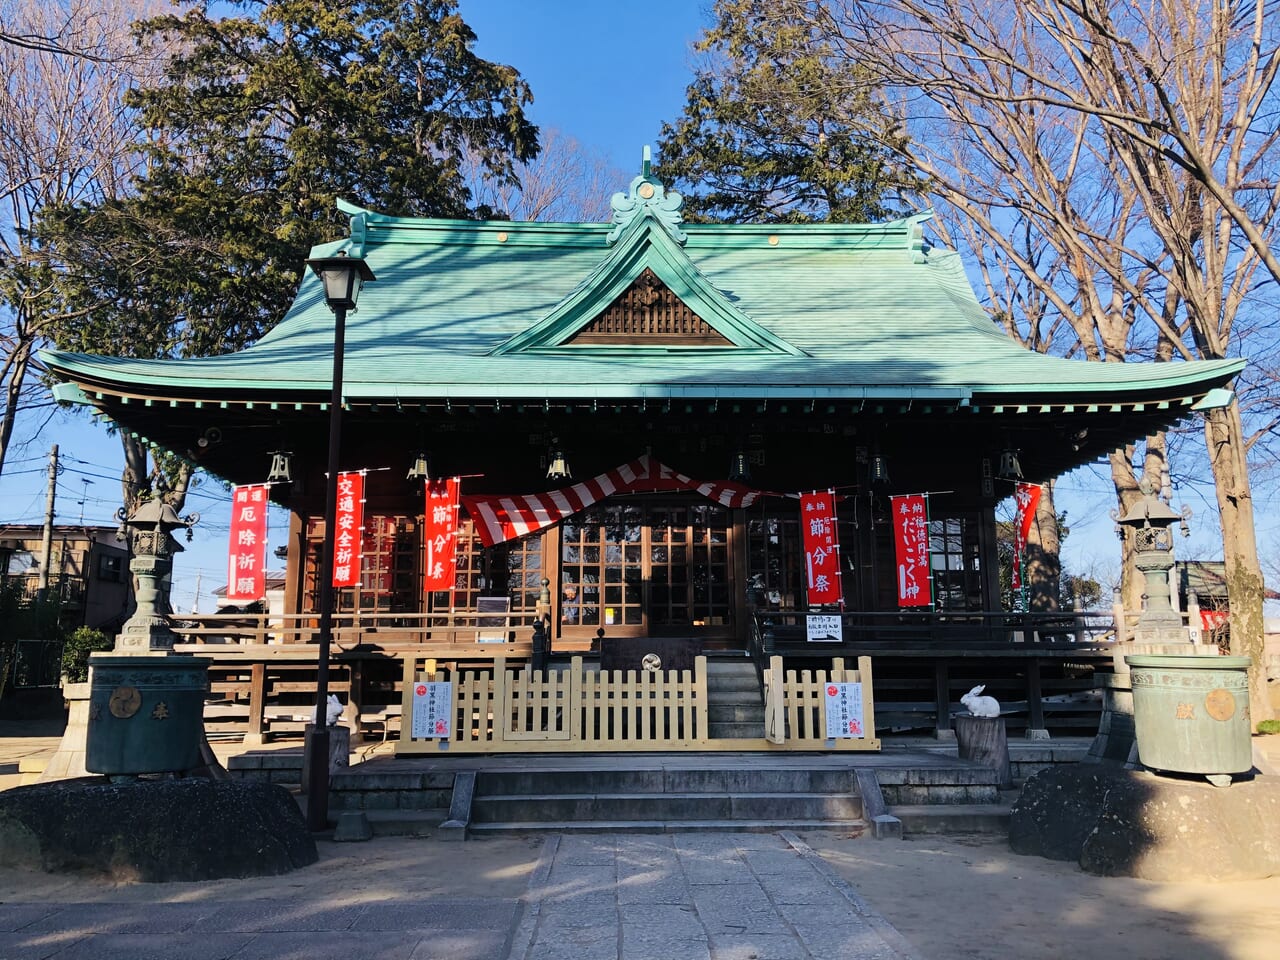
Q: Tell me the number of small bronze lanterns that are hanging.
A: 6